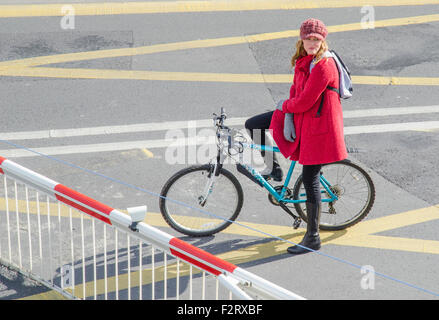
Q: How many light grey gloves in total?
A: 2